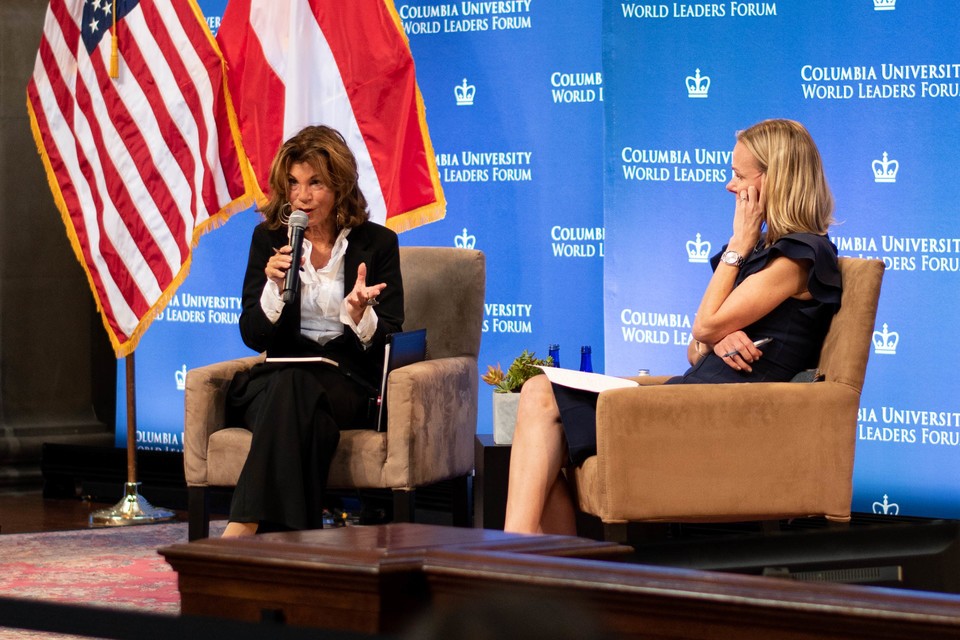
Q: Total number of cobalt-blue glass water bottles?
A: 2